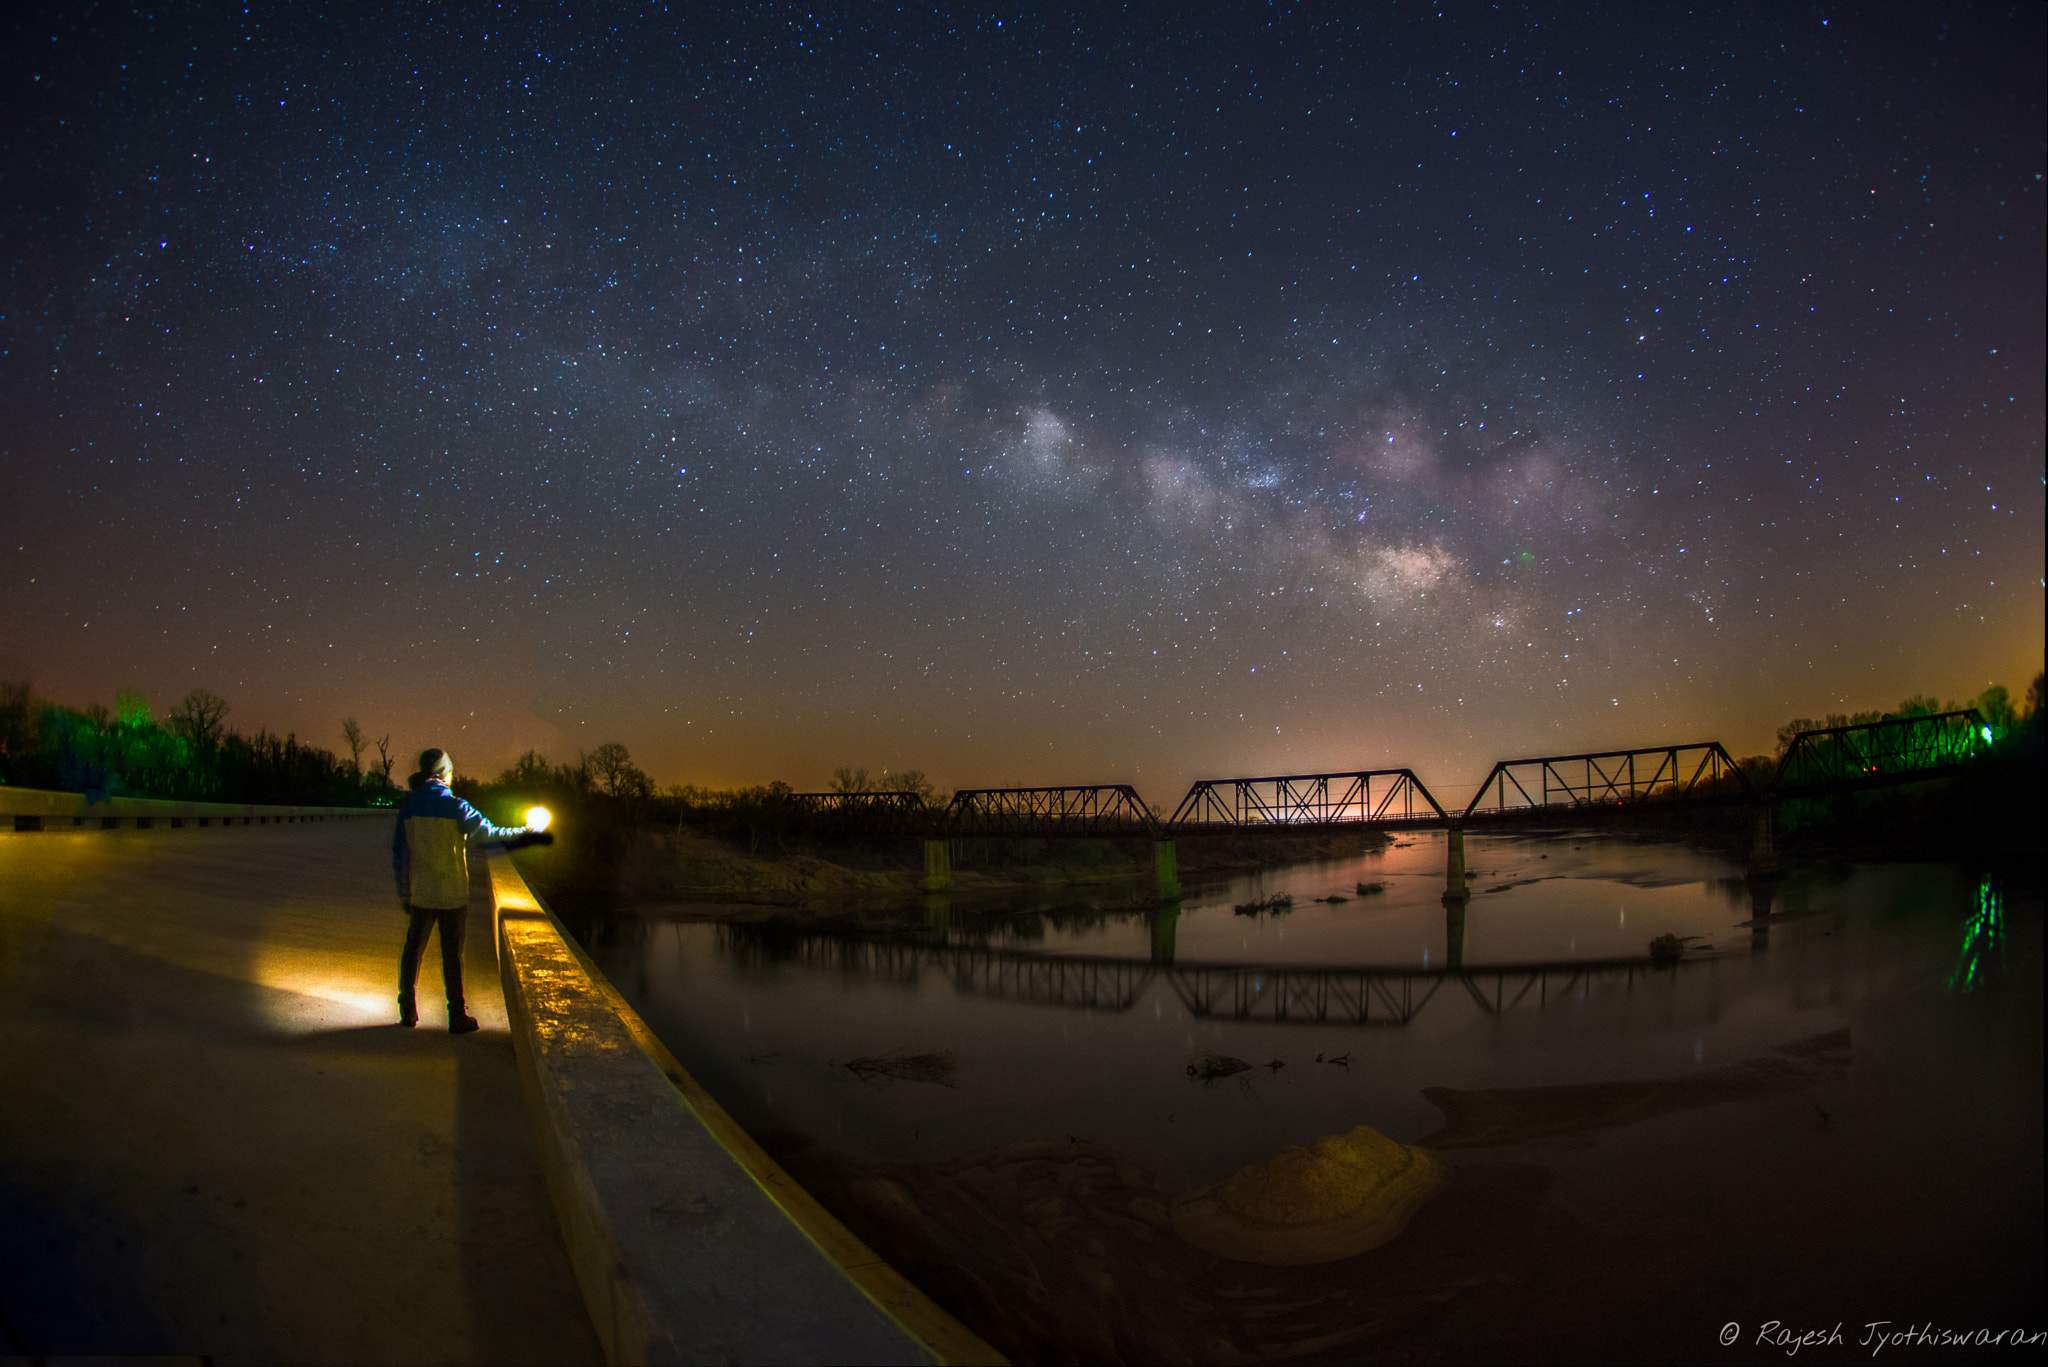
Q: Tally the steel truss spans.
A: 5